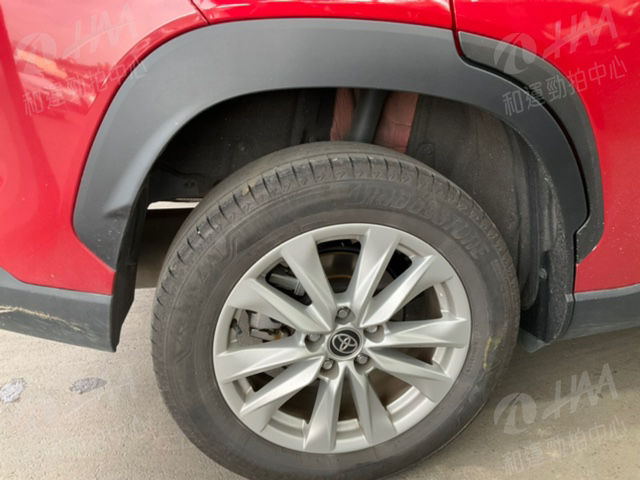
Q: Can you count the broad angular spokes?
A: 10